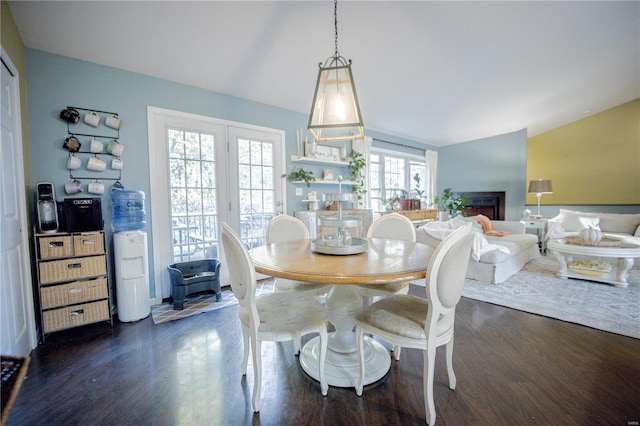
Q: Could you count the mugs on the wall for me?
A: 12